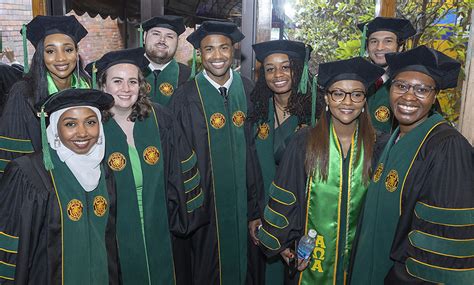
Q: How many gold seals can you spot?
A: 12